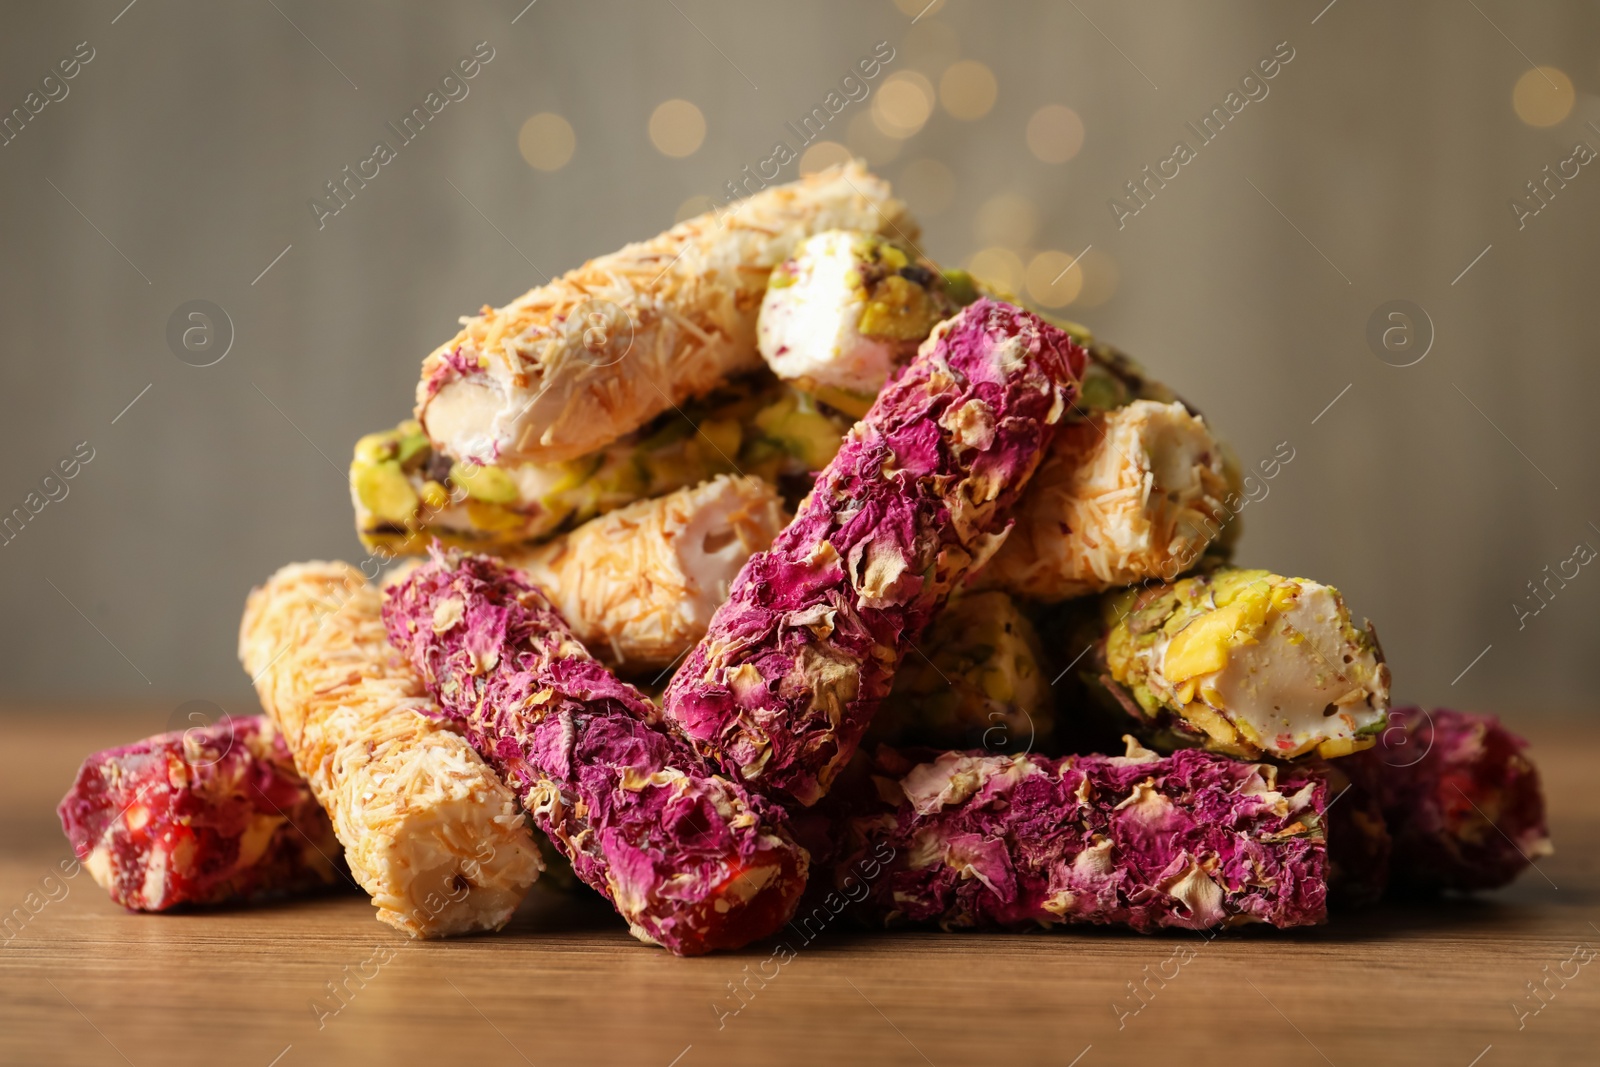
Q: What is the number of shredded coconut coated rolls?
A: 4